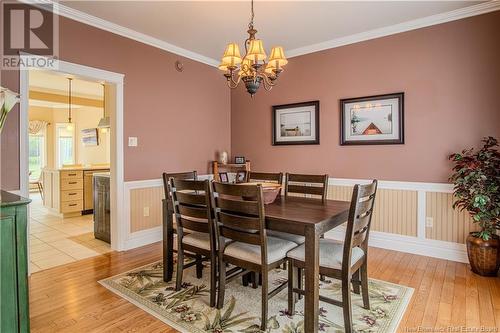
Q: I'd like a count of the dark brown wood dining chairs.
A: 6